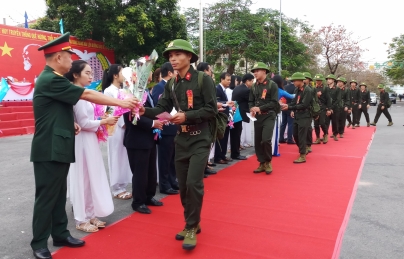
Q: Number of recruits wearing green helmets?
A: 10